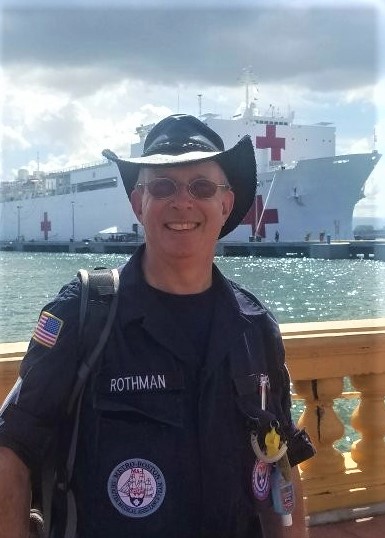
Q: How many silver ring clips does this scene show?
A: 1